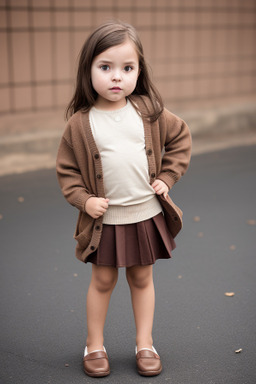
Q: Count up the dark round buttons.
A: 7